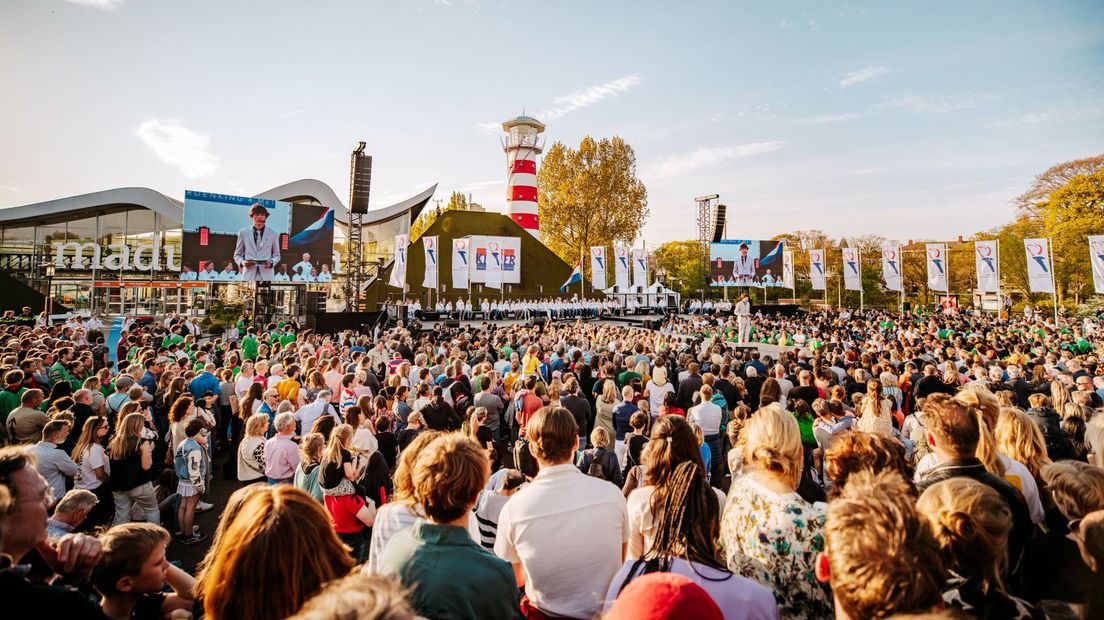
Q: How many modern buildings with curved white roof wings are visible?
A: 1